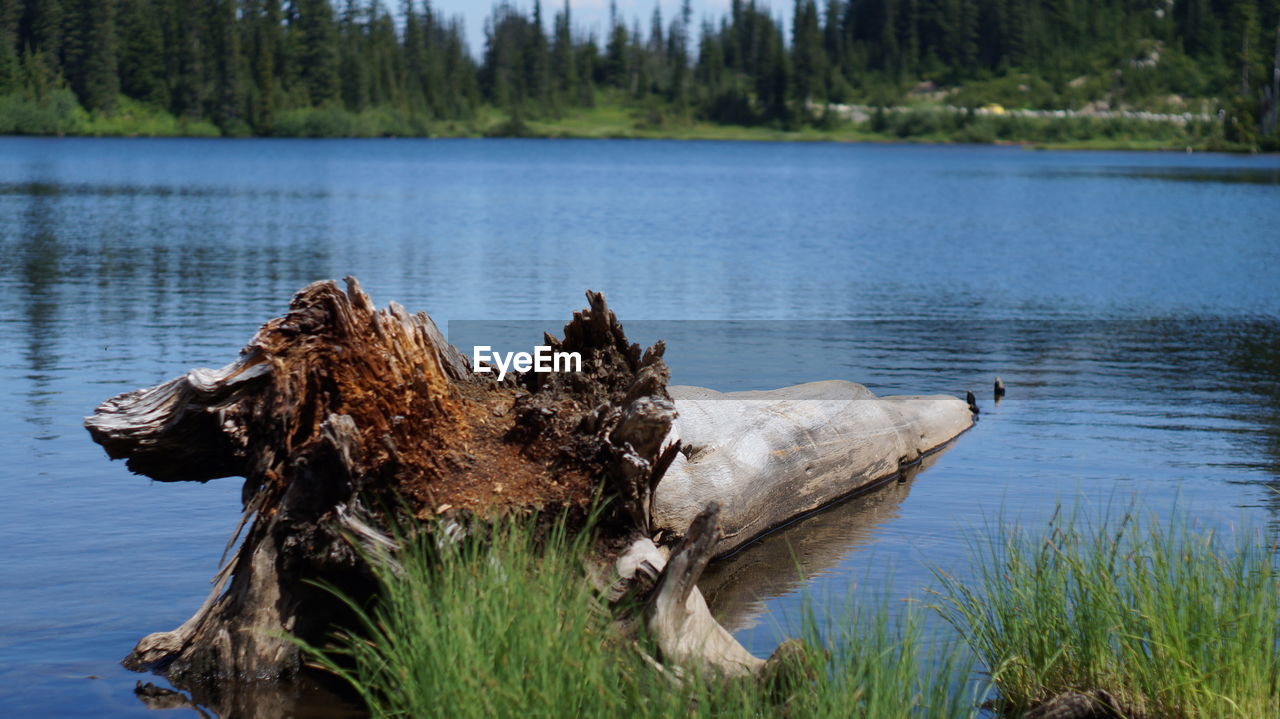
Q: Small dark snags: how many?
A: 2